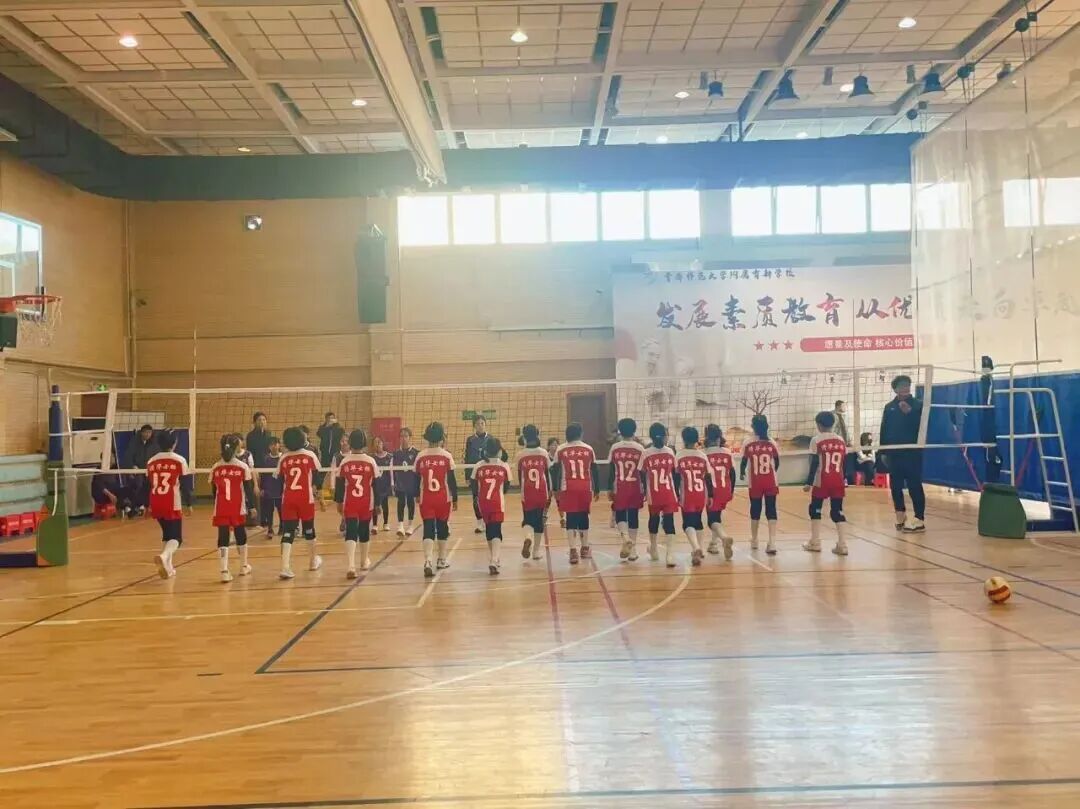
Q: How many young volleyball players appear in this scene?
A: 14